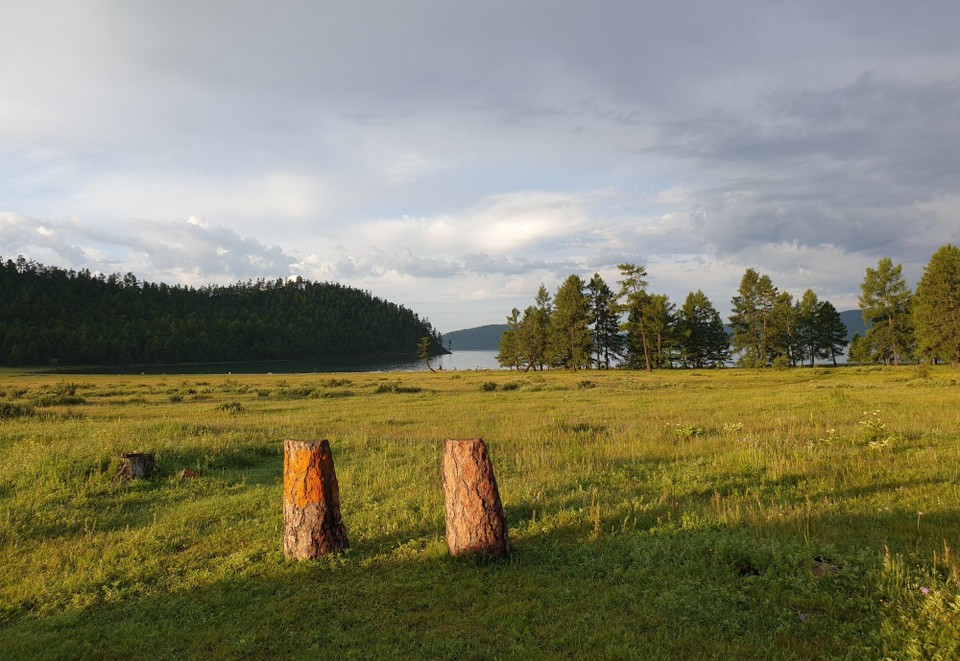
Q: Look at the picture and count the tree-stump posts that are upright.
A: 2